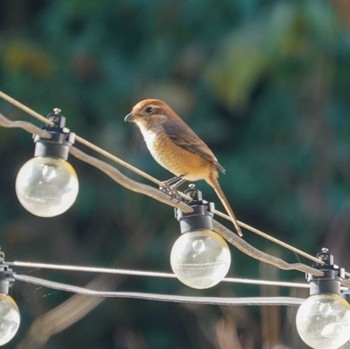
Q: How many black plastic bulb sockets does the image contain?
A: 4